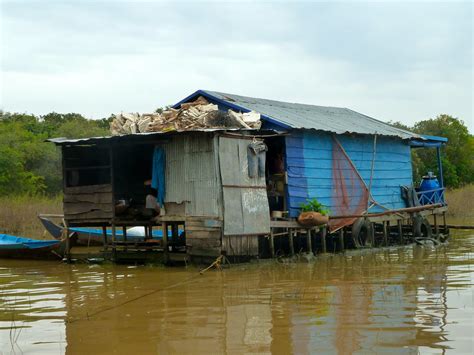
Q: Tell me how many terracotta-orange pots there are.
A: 1